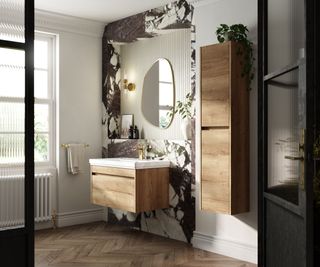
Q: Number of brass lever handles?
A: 1